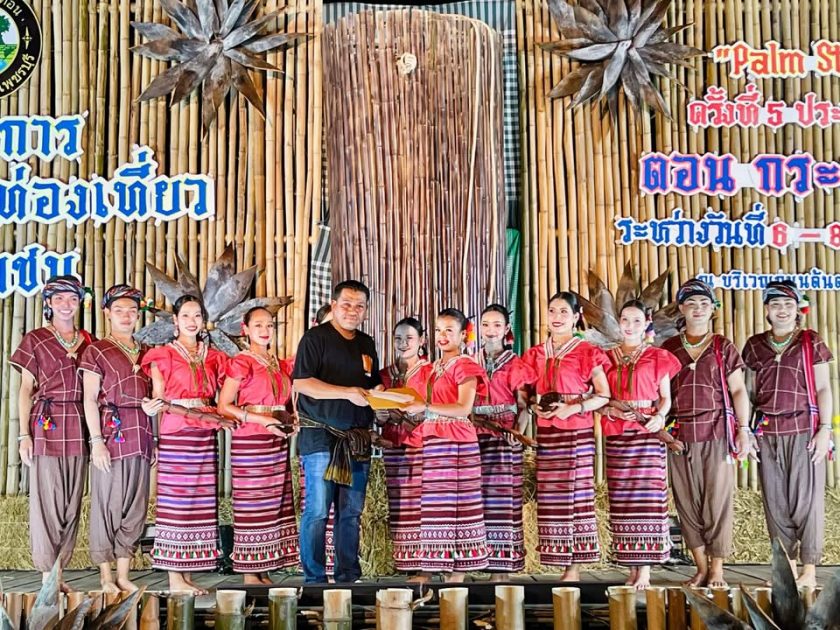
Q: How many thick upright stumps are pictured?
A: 9